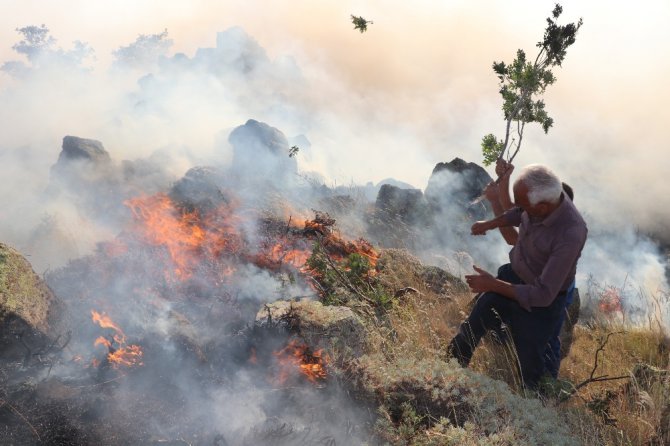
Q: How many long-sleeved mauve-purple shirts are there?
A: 1